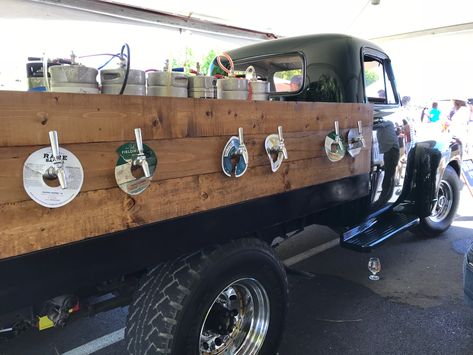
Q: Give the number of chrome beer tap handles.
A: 6